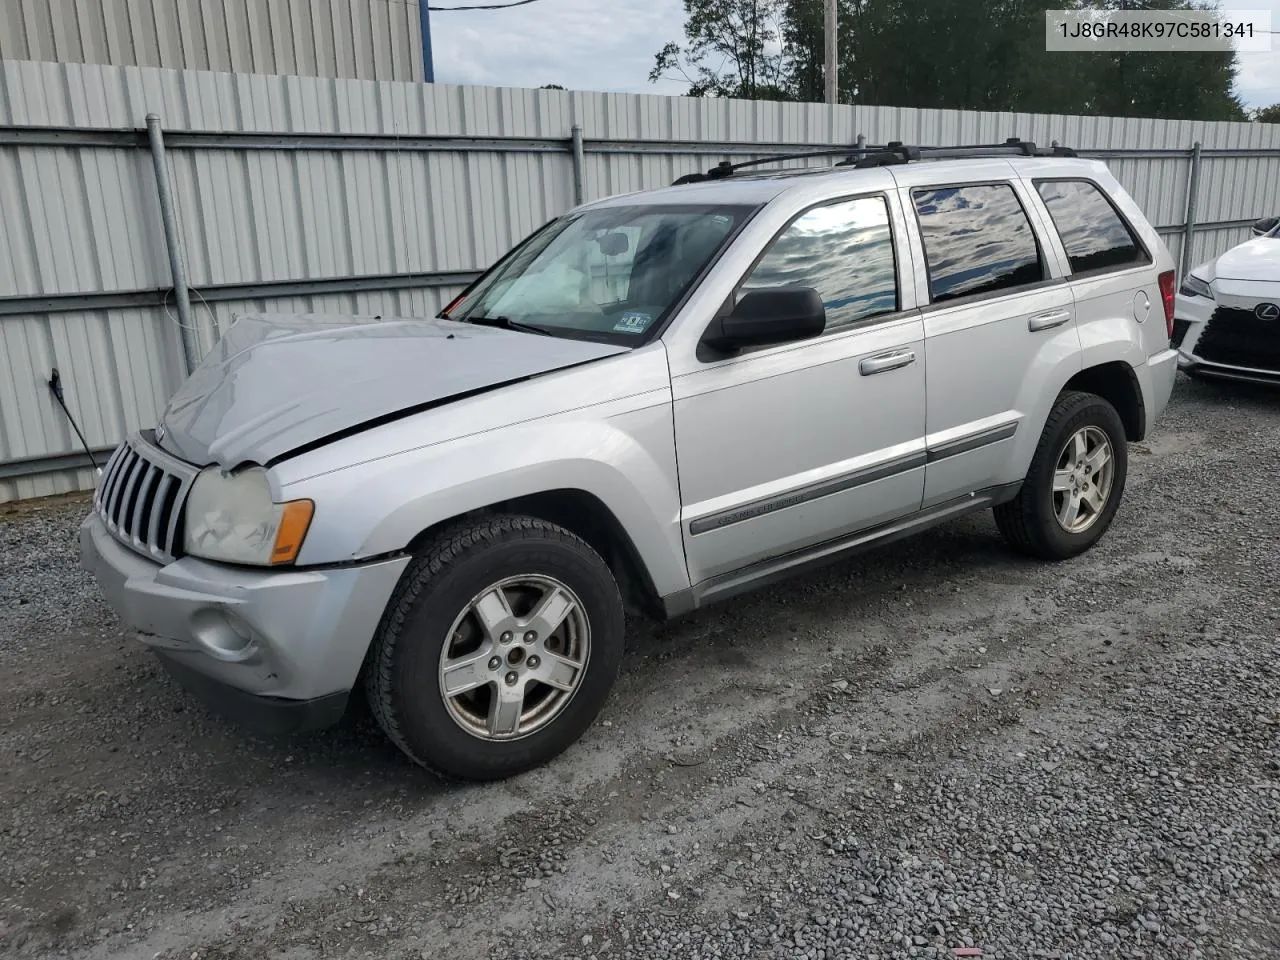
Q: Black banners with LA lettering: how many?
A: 0